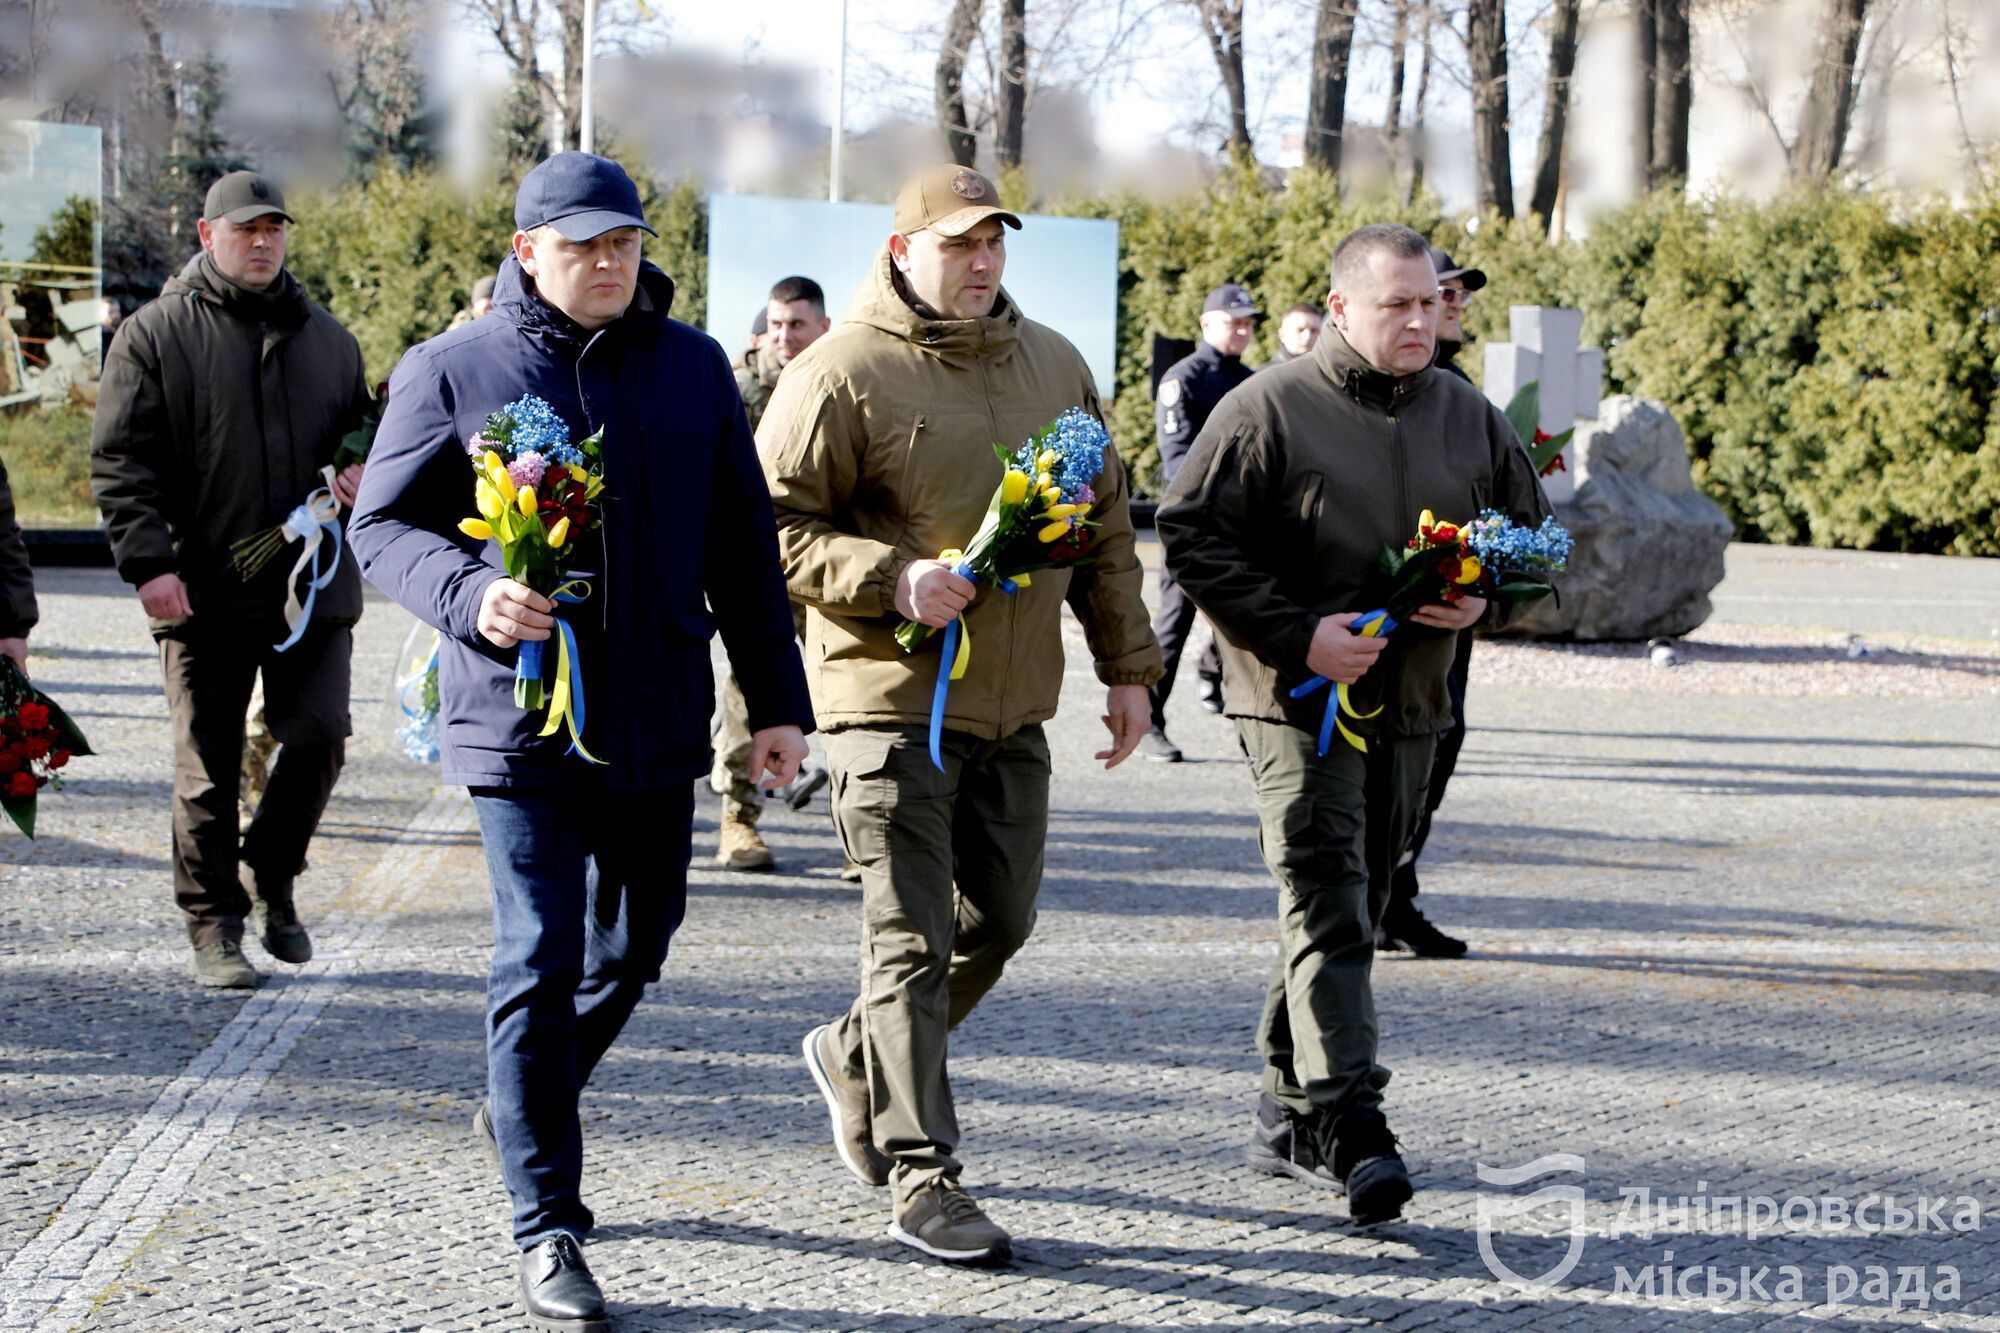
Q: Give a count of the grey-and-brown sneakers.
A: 2